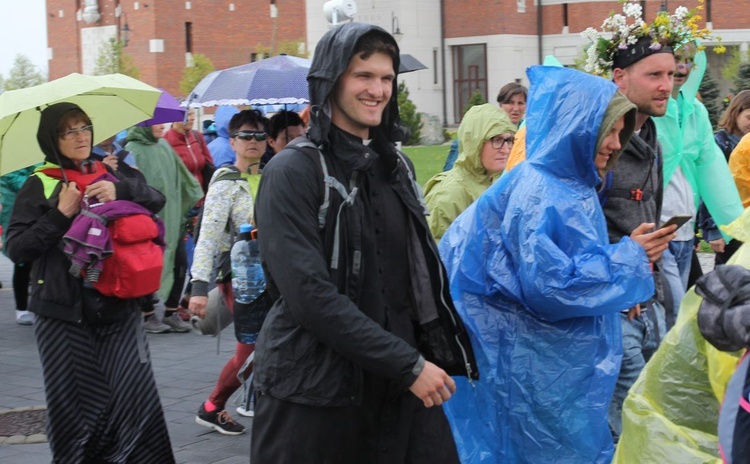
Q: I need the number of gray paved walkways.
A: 1